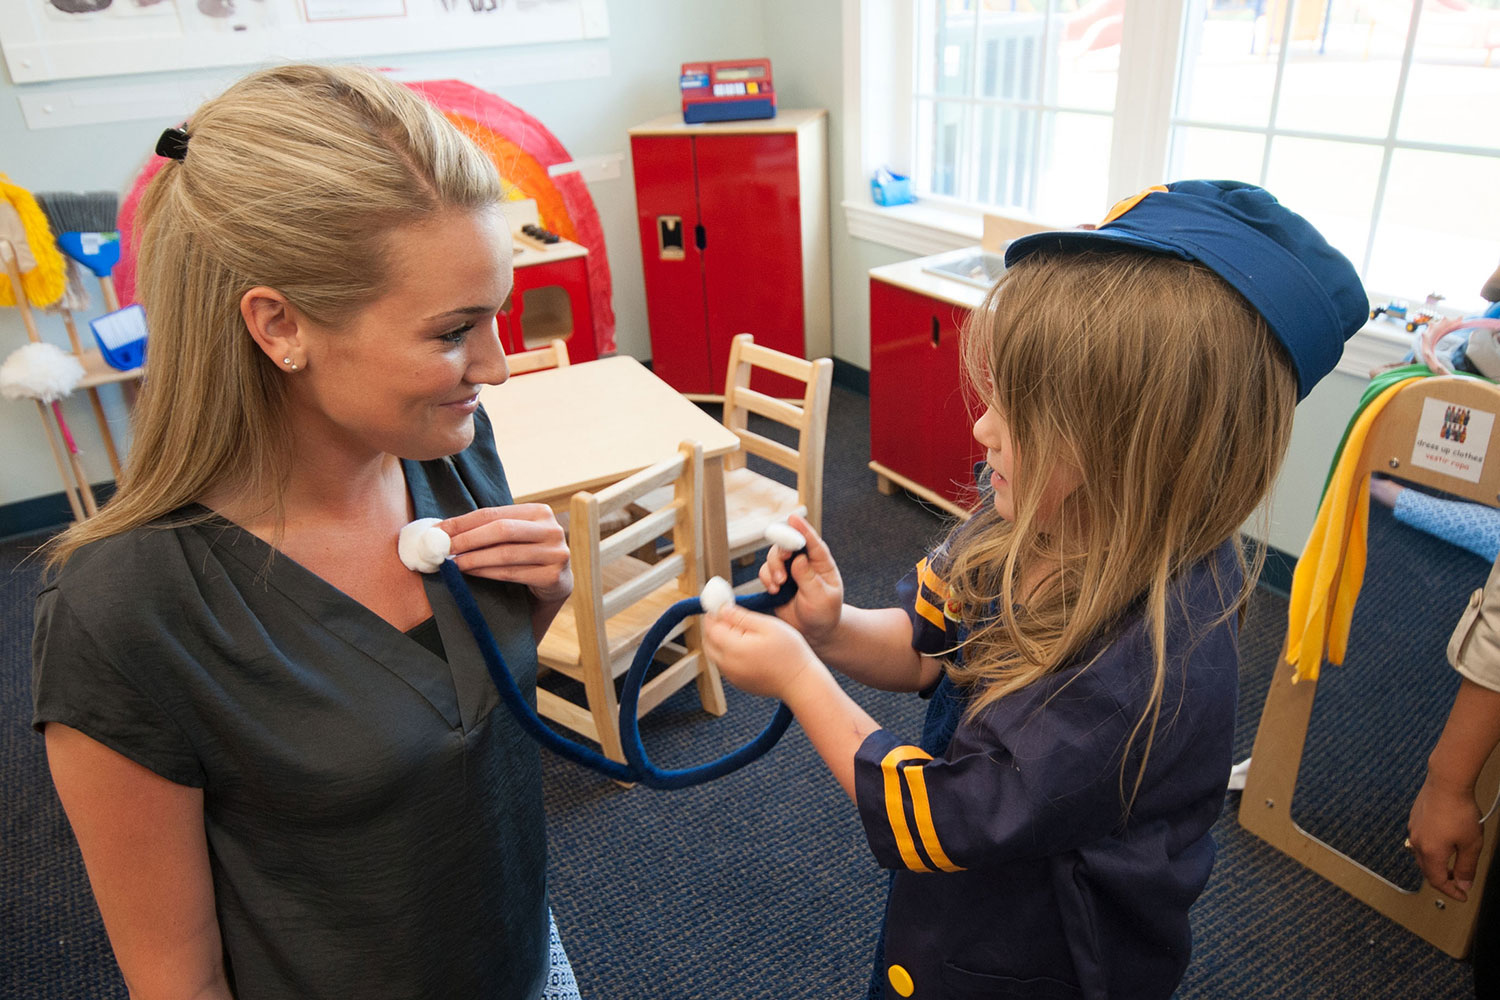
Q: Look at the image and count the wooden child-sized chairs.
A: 3